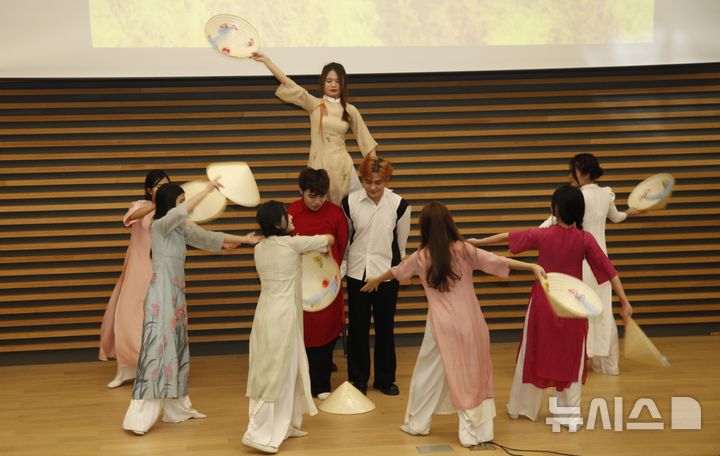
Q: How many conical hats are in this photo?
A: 8